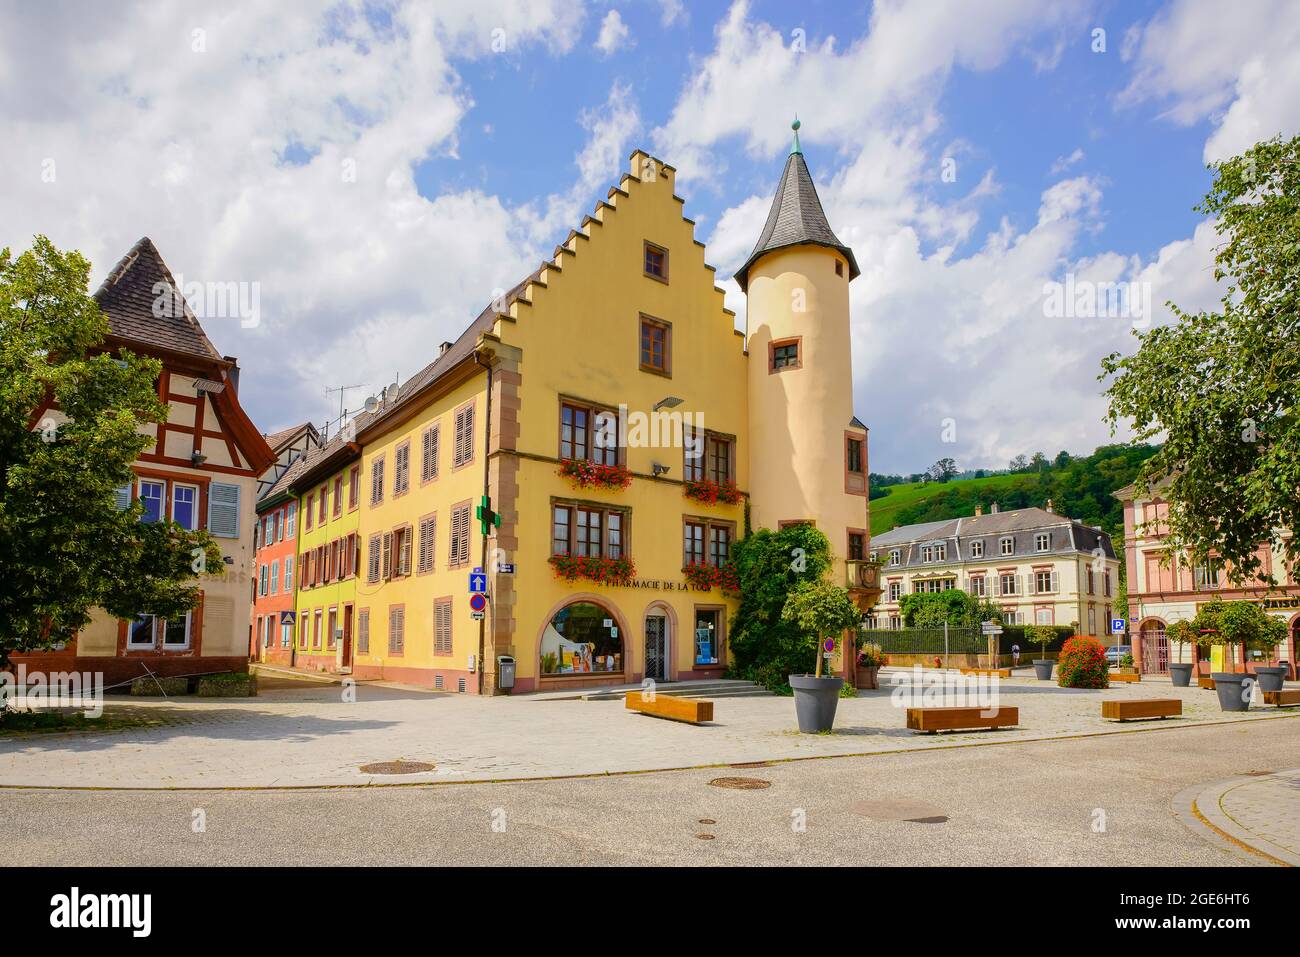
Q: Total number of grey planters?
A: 5